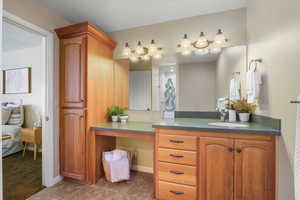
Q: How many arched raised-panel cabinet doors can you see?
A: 4